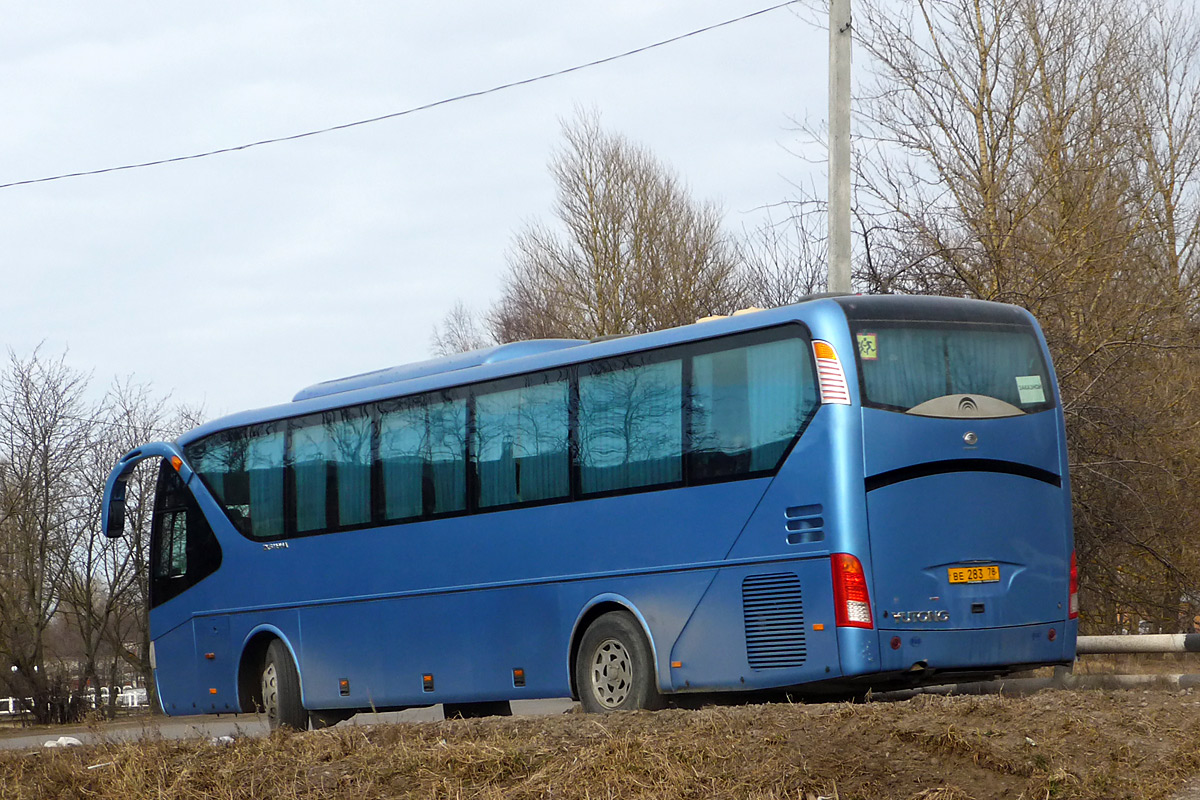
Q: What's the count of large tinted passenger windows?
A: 6